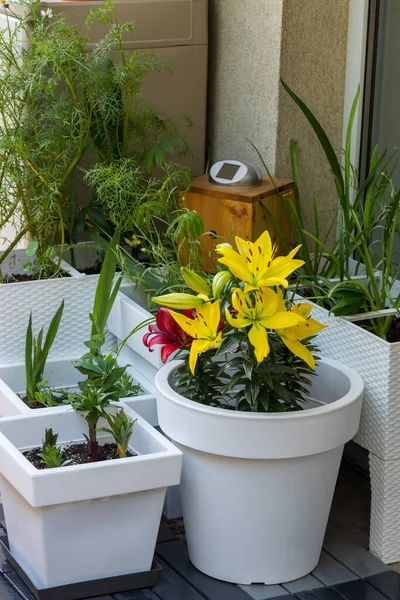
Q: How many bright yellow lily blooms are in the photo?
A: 4